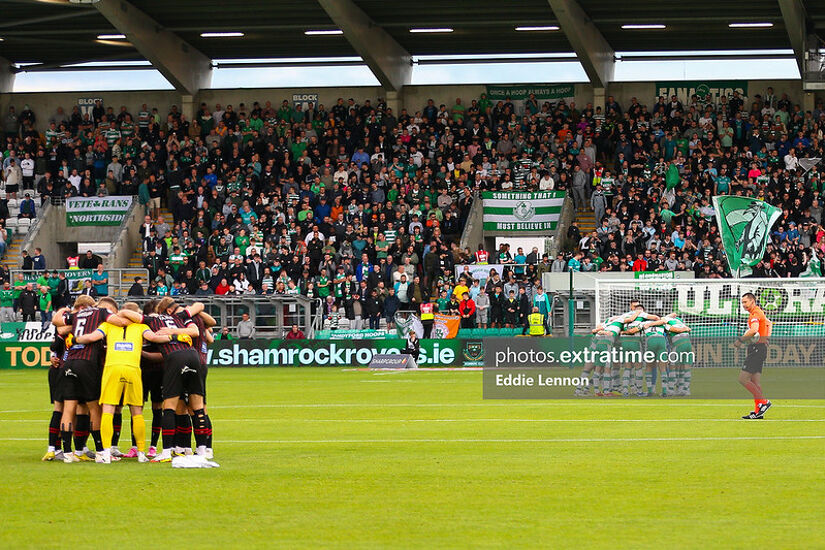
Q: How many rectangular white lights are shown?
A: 7